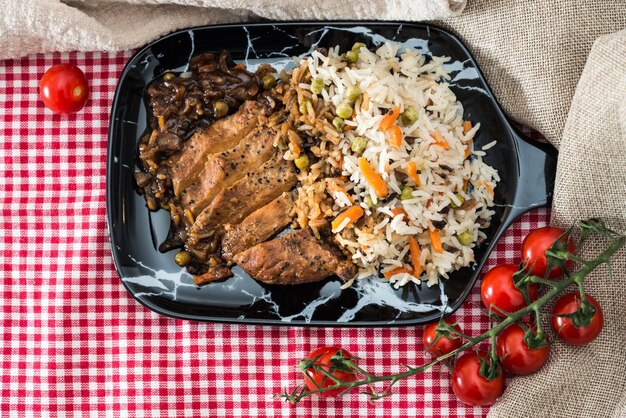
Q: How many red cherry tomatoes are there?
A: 8